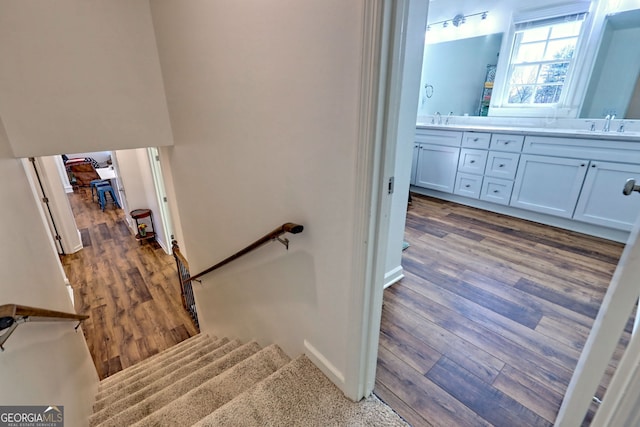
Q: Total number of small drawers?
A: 6